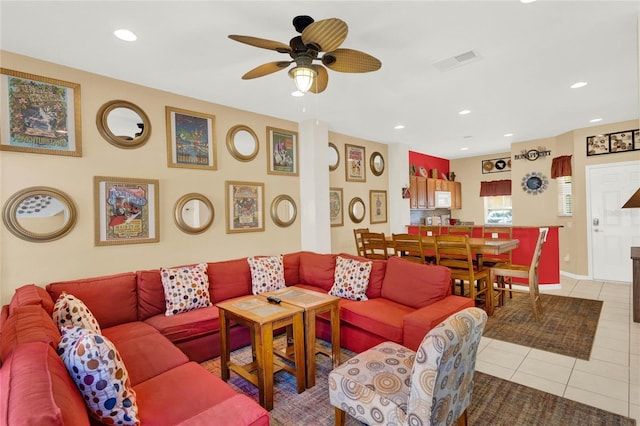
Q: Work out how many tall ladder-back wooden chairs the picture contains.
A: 8